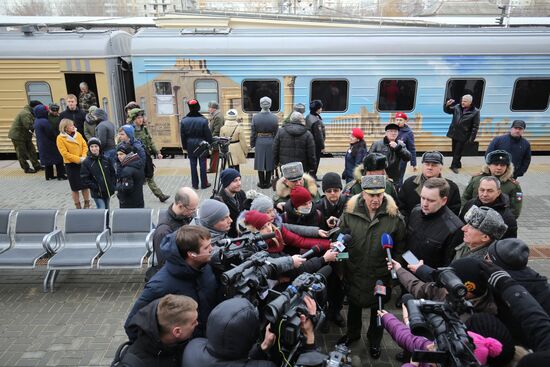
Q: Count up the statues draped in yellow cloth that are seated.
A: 0